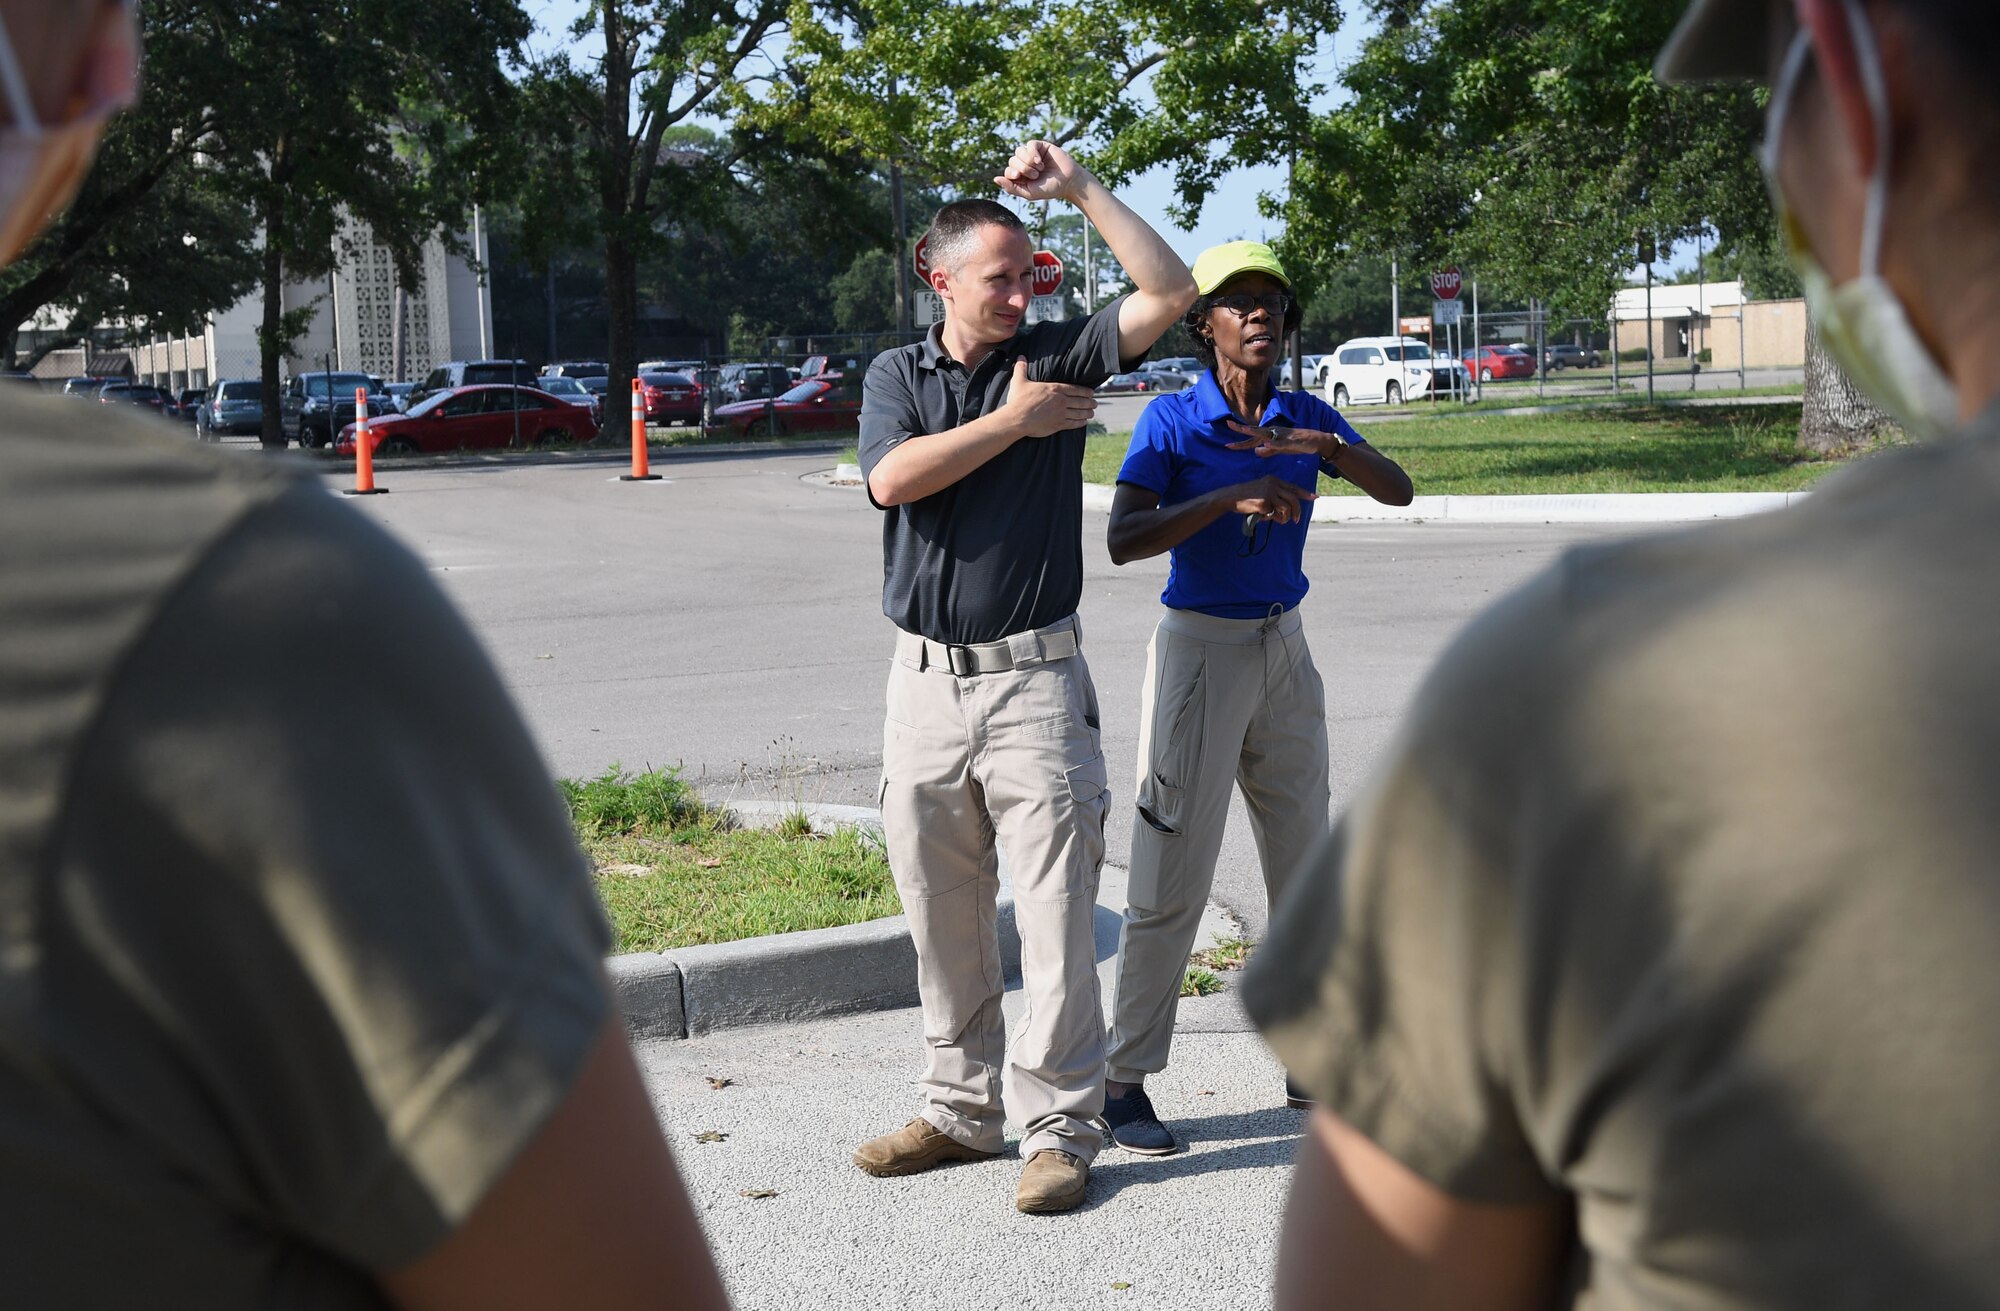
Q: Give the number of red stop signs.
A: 3